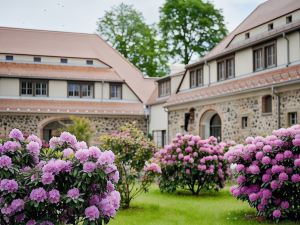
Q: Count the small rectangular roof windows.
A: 7